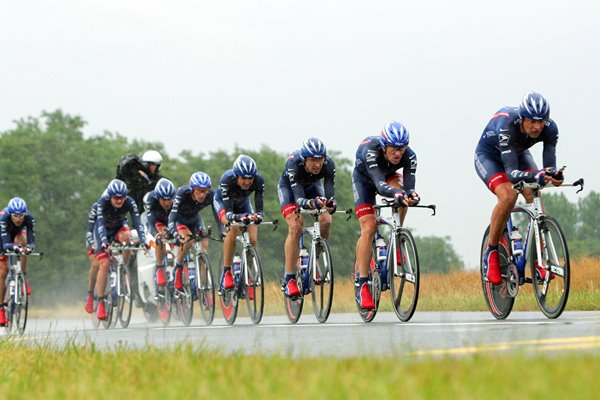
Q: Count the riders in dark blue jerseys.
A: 9